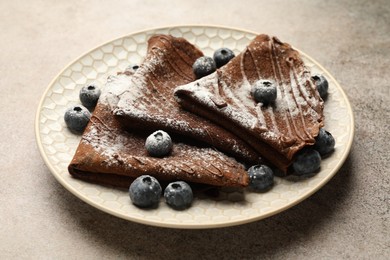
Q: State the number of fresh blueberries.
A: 13